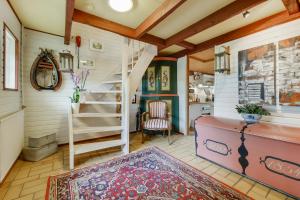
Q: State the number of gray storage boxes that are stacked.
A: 2